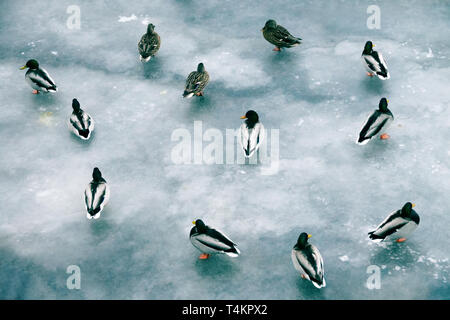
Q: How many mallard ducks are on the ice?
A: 12